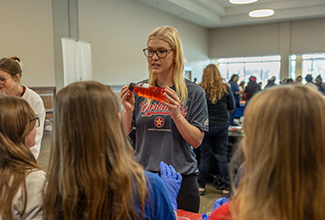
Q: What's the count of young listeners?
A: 3